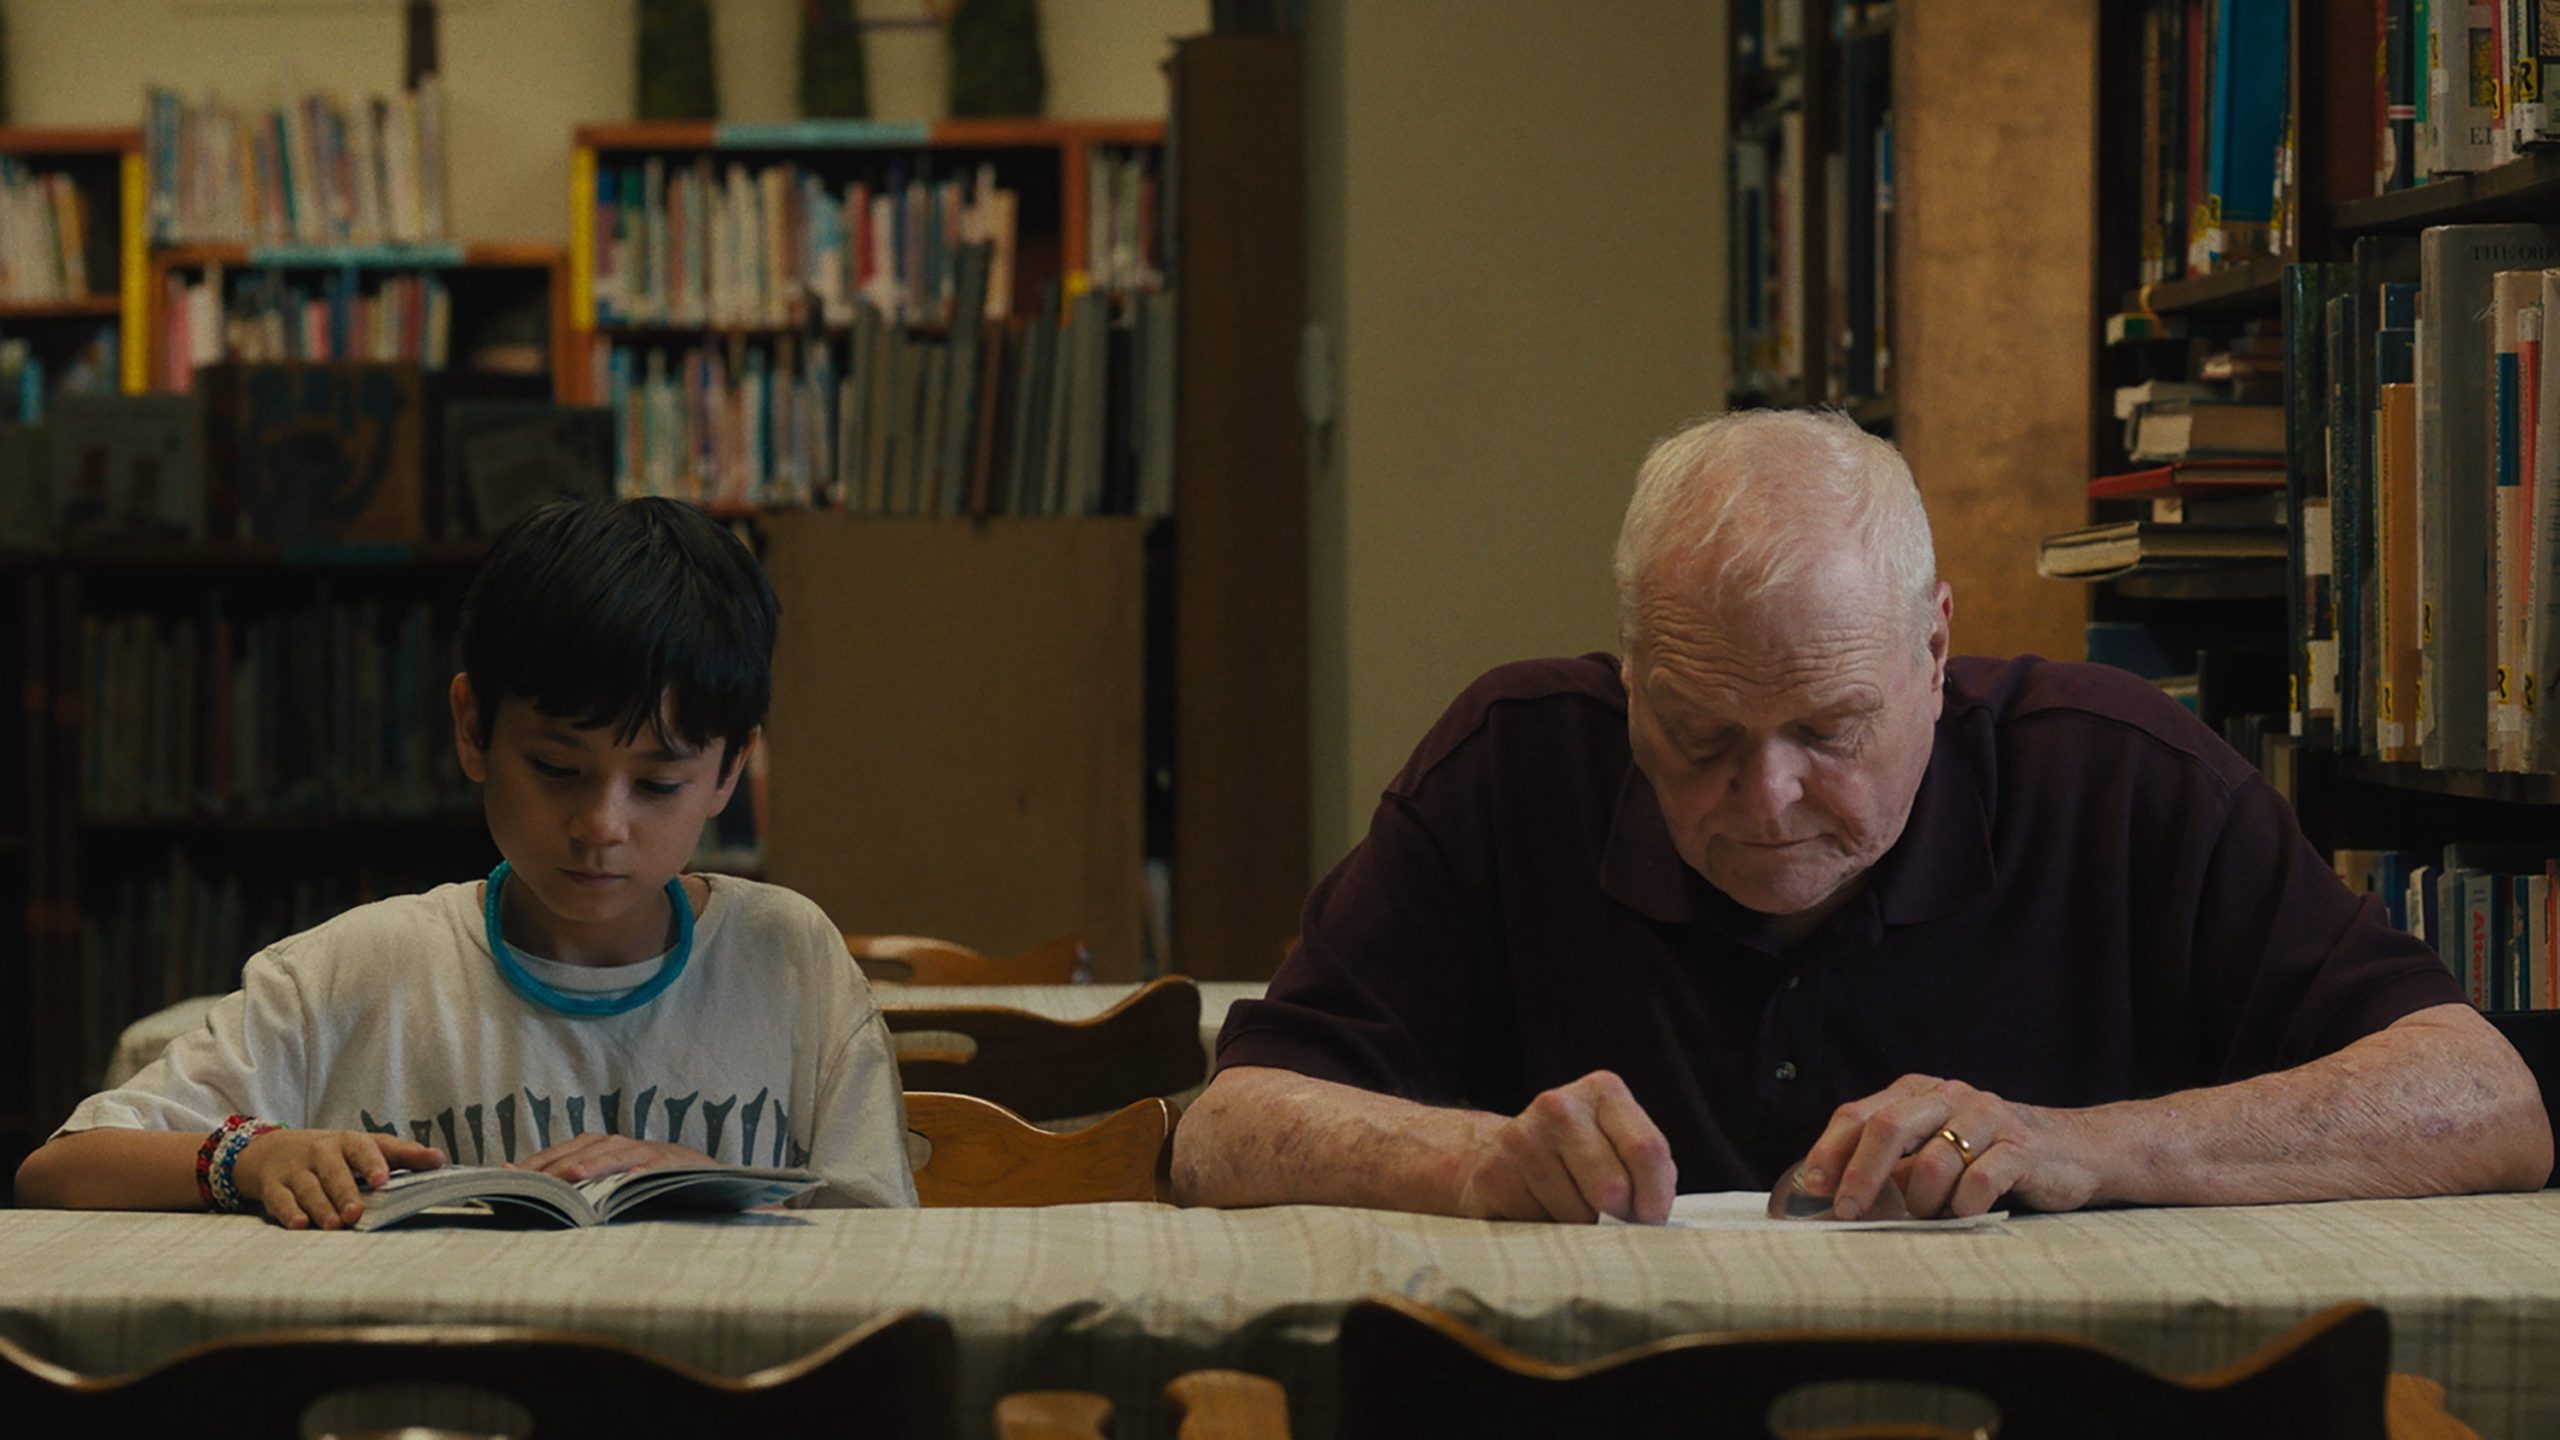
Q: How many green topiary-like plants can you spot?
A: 3